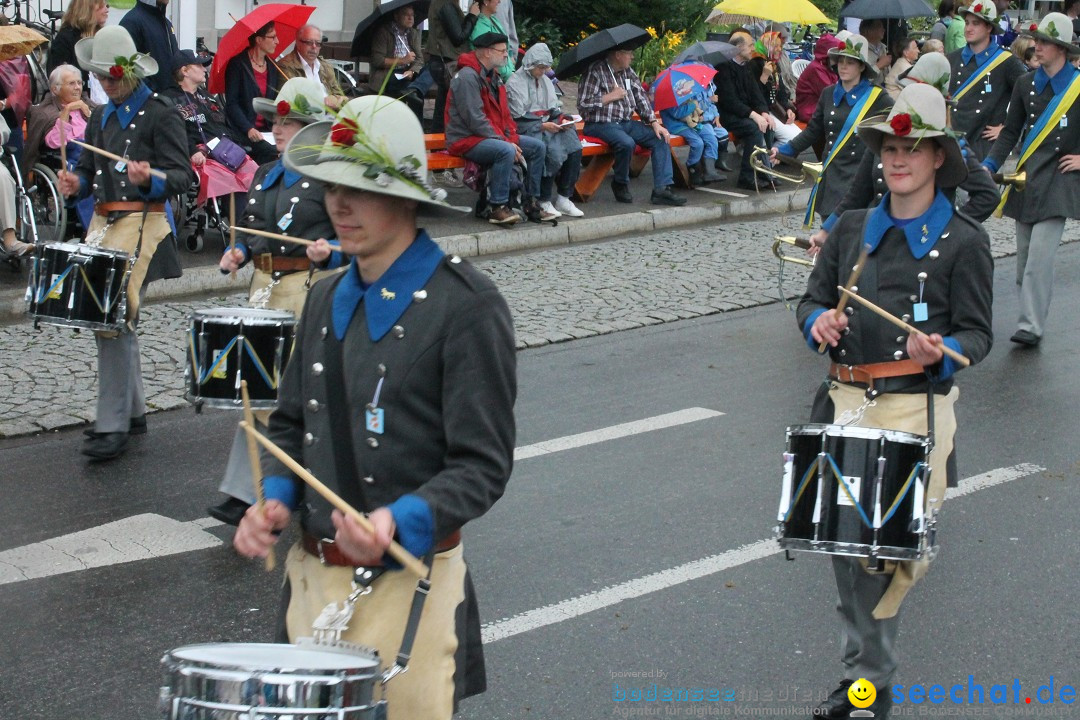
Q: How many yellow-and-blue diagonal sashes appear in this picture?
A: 3